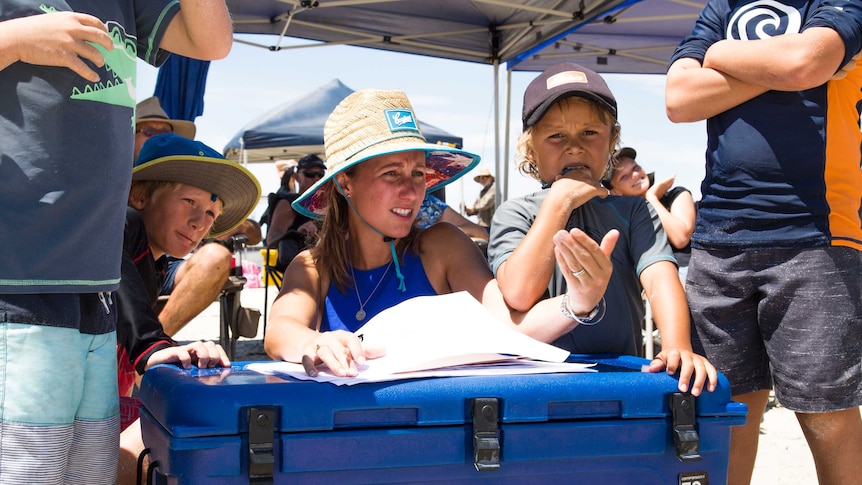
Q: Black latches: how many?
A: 3